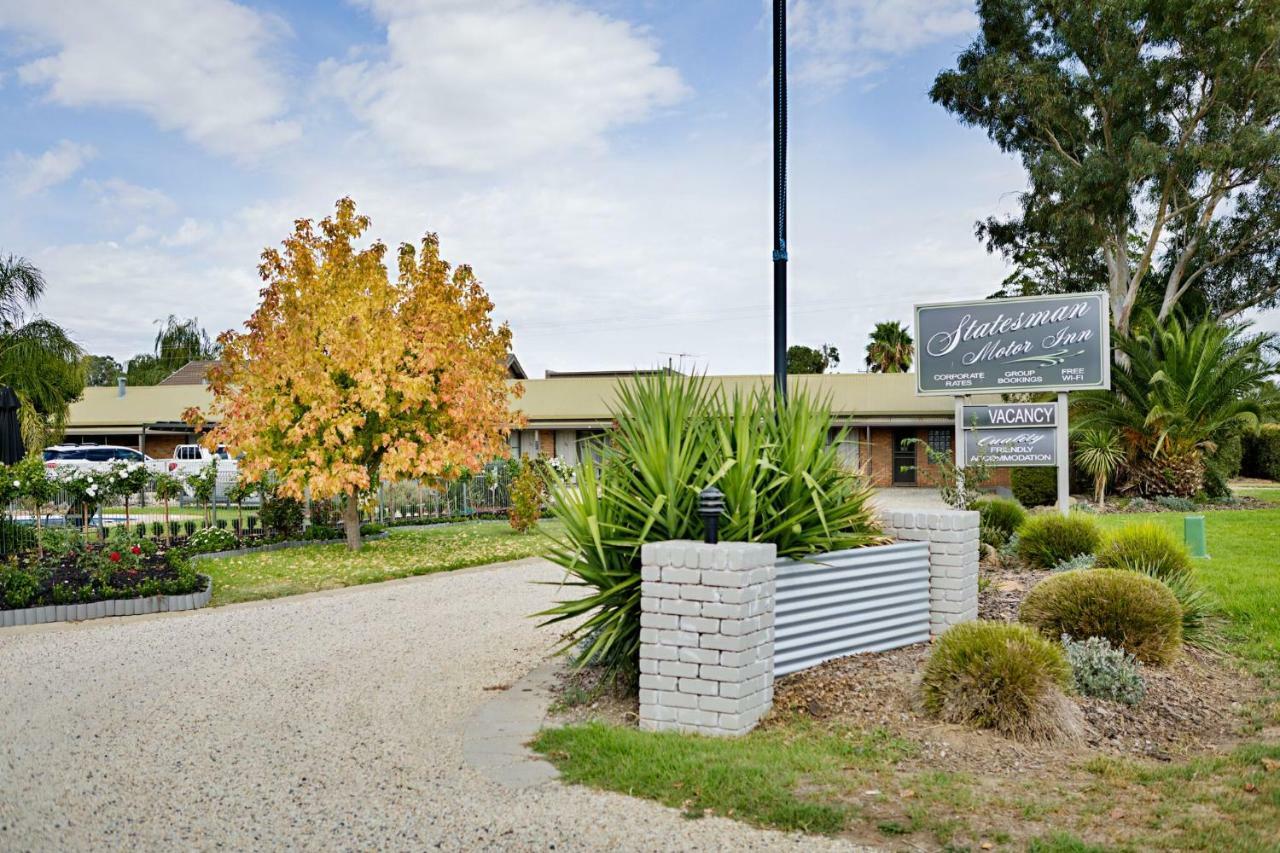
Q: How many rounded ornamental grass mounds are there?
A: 5